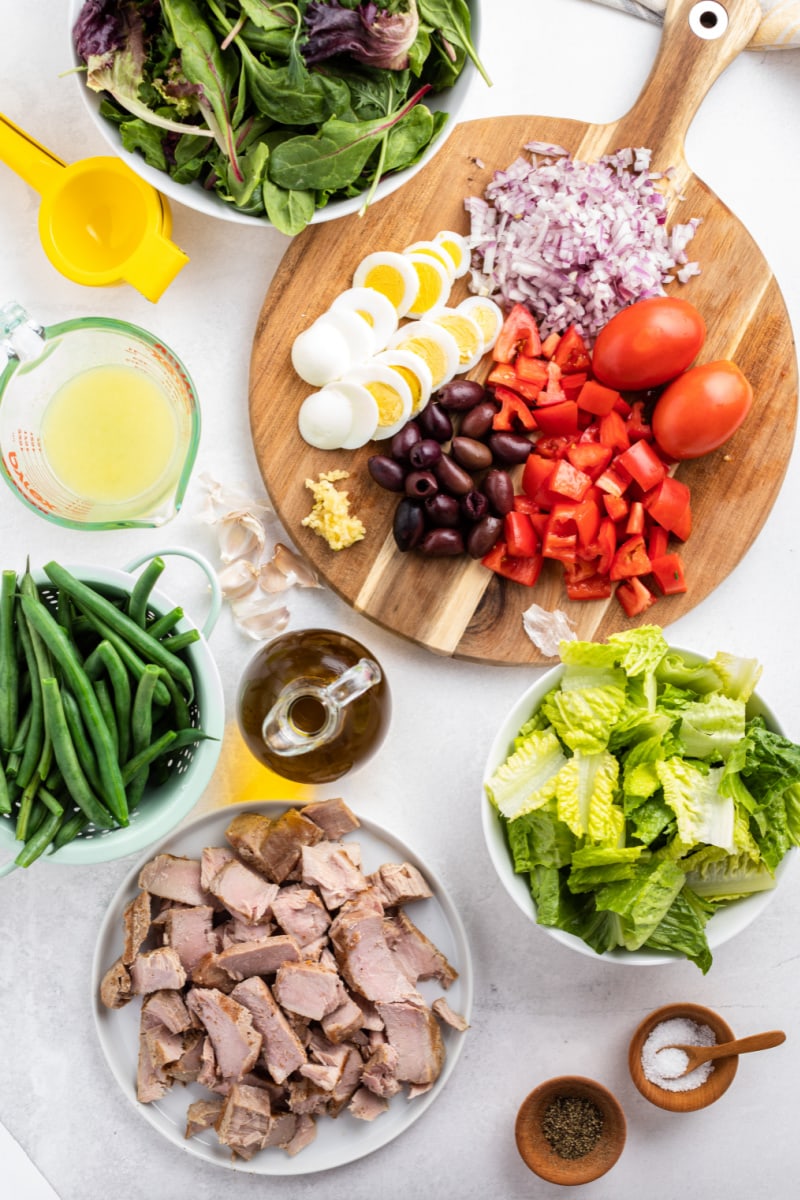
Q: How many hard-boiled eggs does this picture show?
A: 2